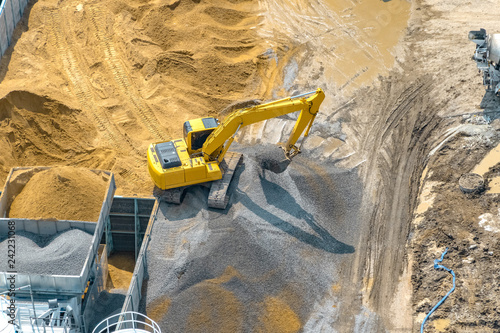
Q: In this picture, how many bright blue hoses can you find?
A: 1